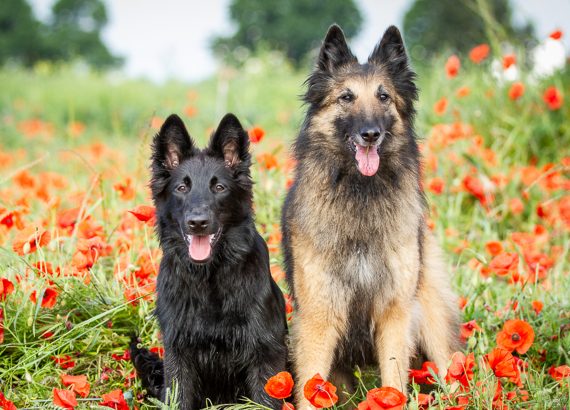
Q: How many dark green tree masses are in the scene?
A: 3